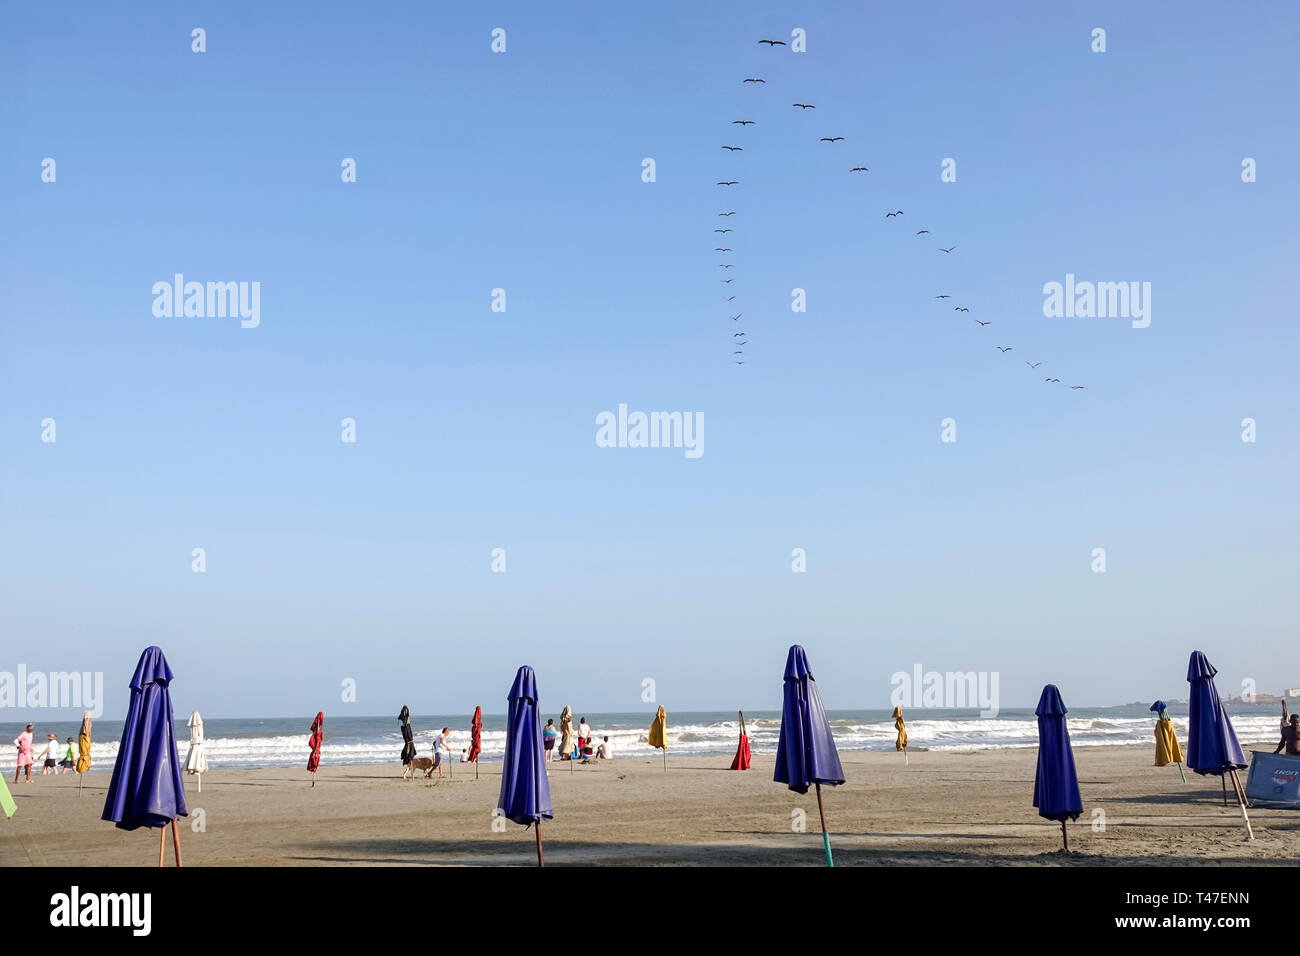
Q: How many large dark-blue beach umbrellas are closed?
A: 5